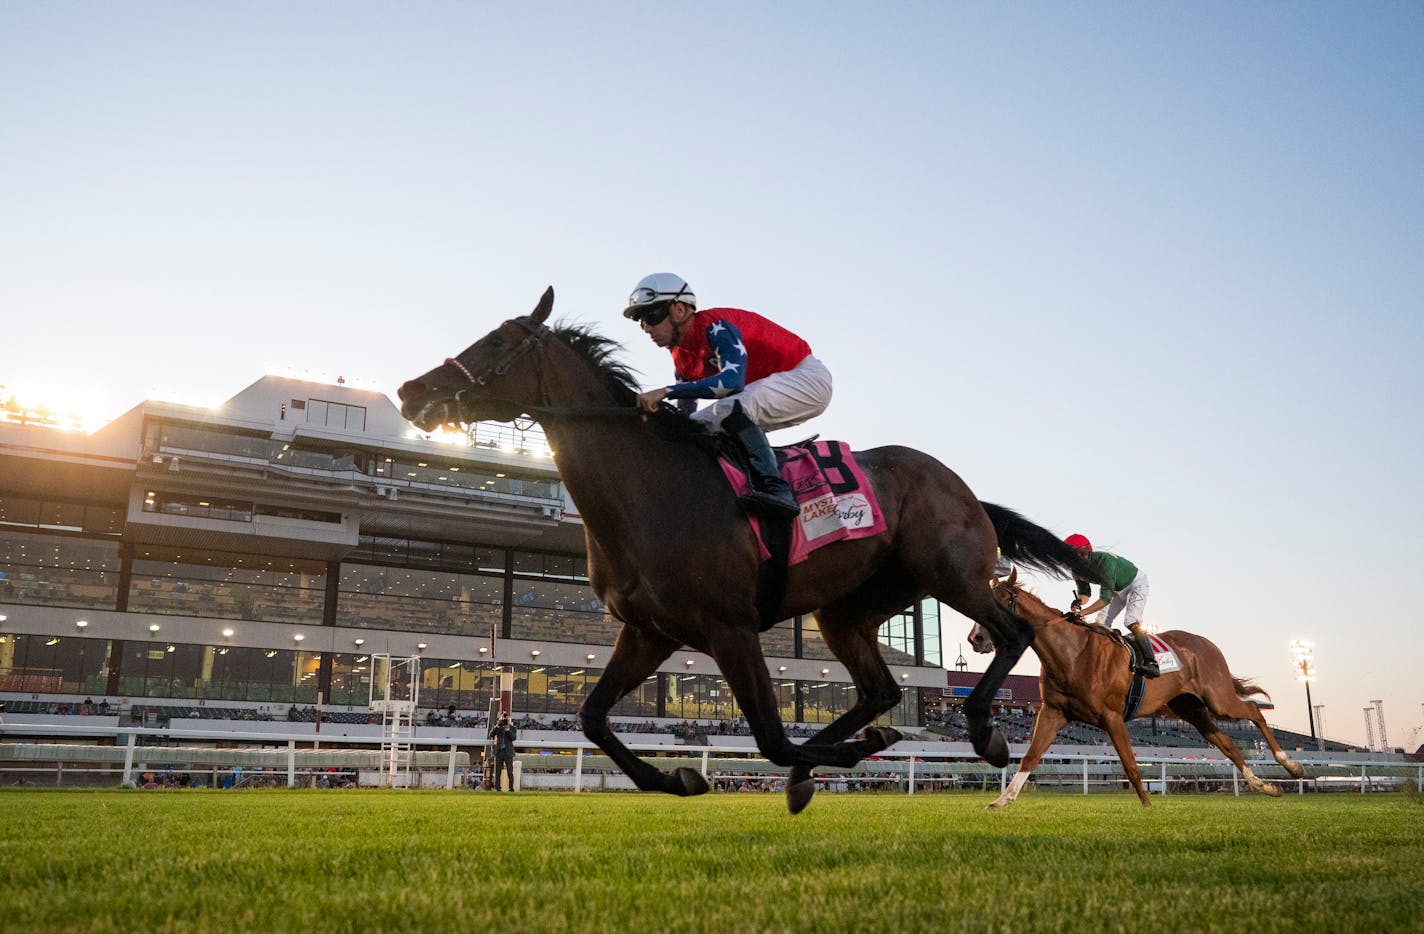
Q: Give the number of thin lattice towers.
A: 3